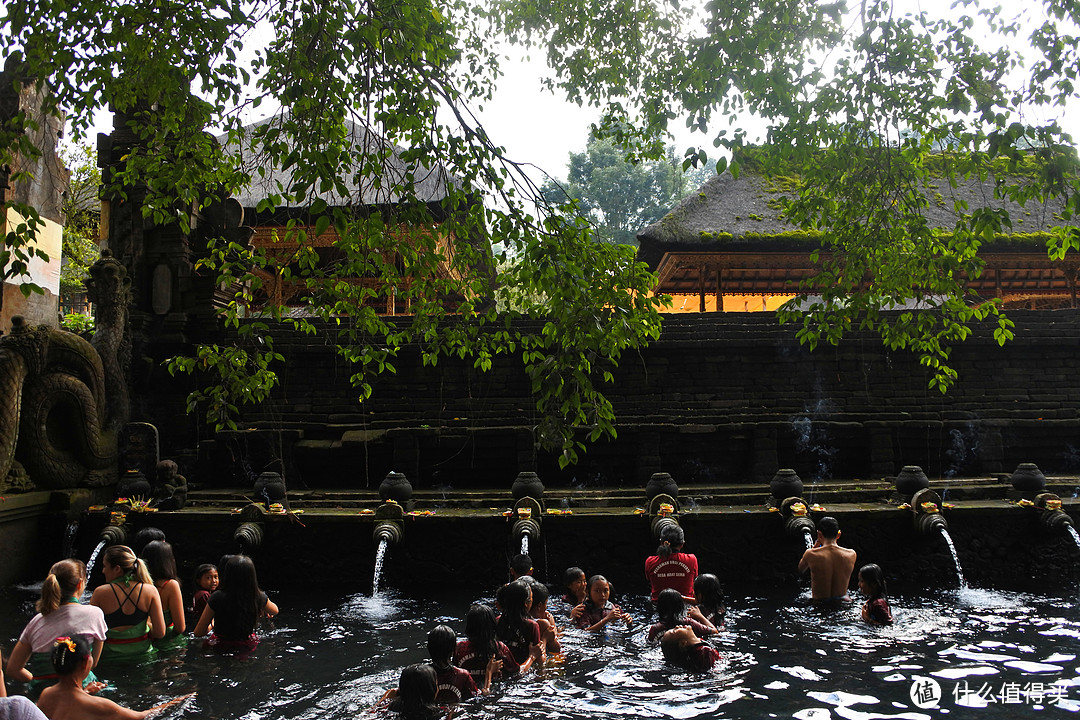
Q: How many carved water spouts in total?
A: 8